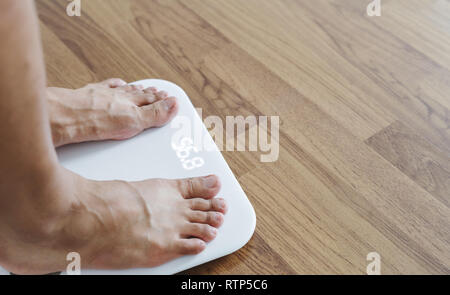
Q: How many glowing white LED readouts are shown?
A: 1